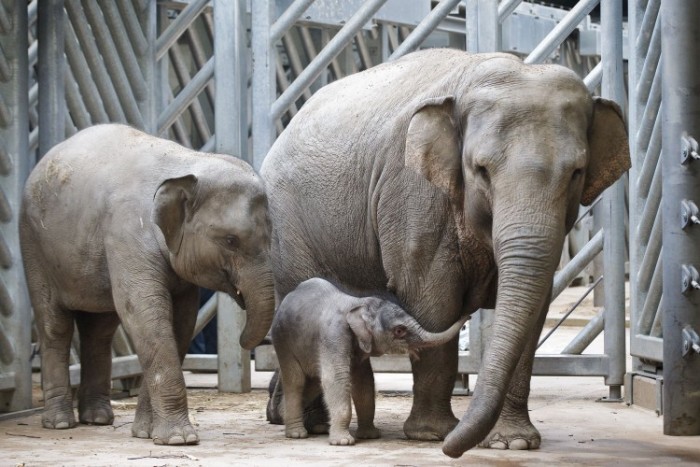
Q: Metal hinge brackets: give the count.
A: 4